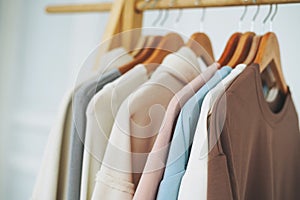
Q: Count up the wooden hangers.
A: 8